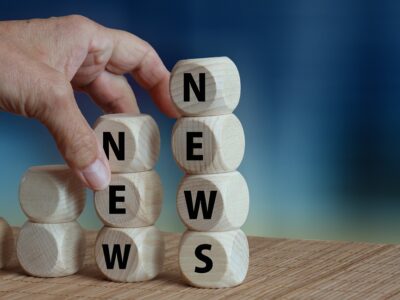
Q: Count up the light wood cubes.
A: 10